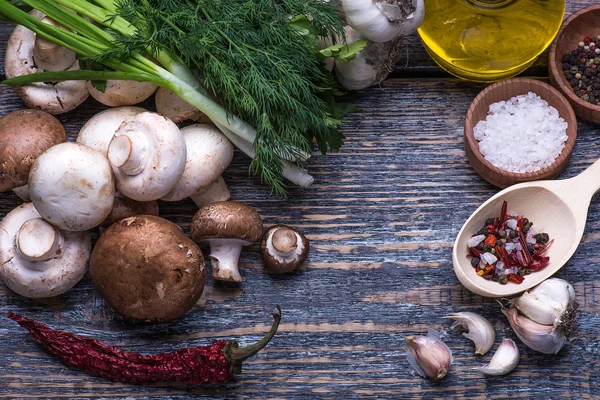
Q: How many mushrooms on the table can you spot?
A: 13